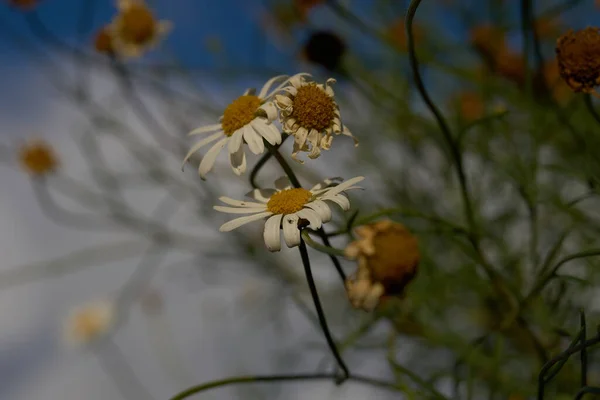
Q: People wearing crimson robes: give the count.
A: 0